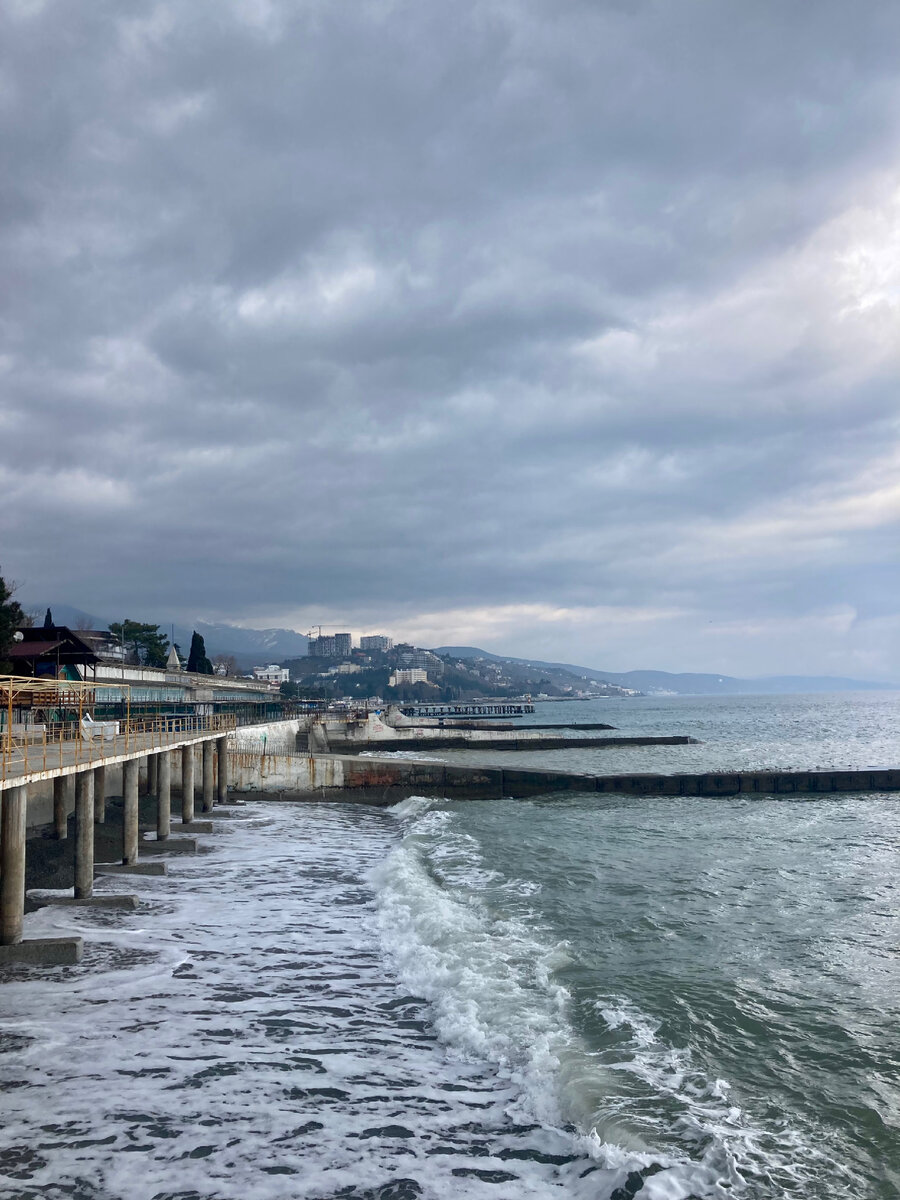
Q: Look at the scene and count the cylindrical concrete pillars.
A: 10